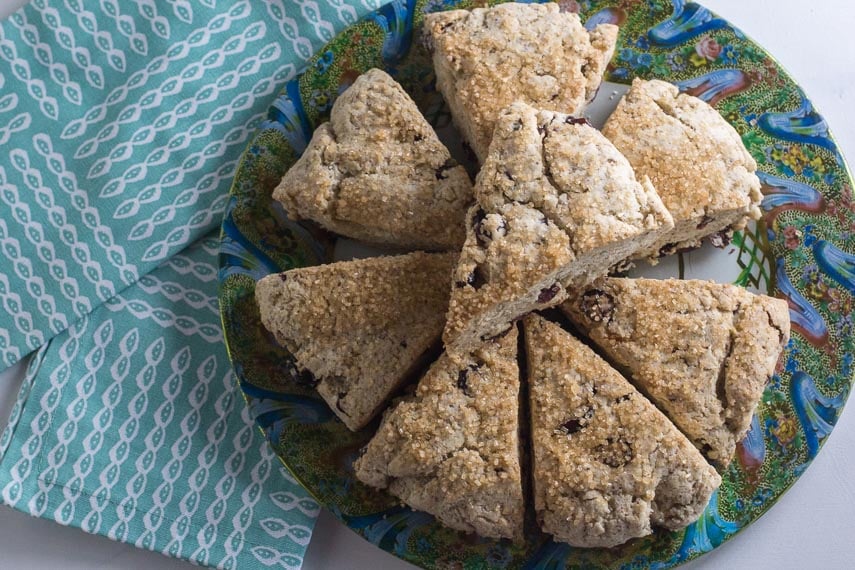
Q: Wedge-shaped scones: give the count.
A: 8